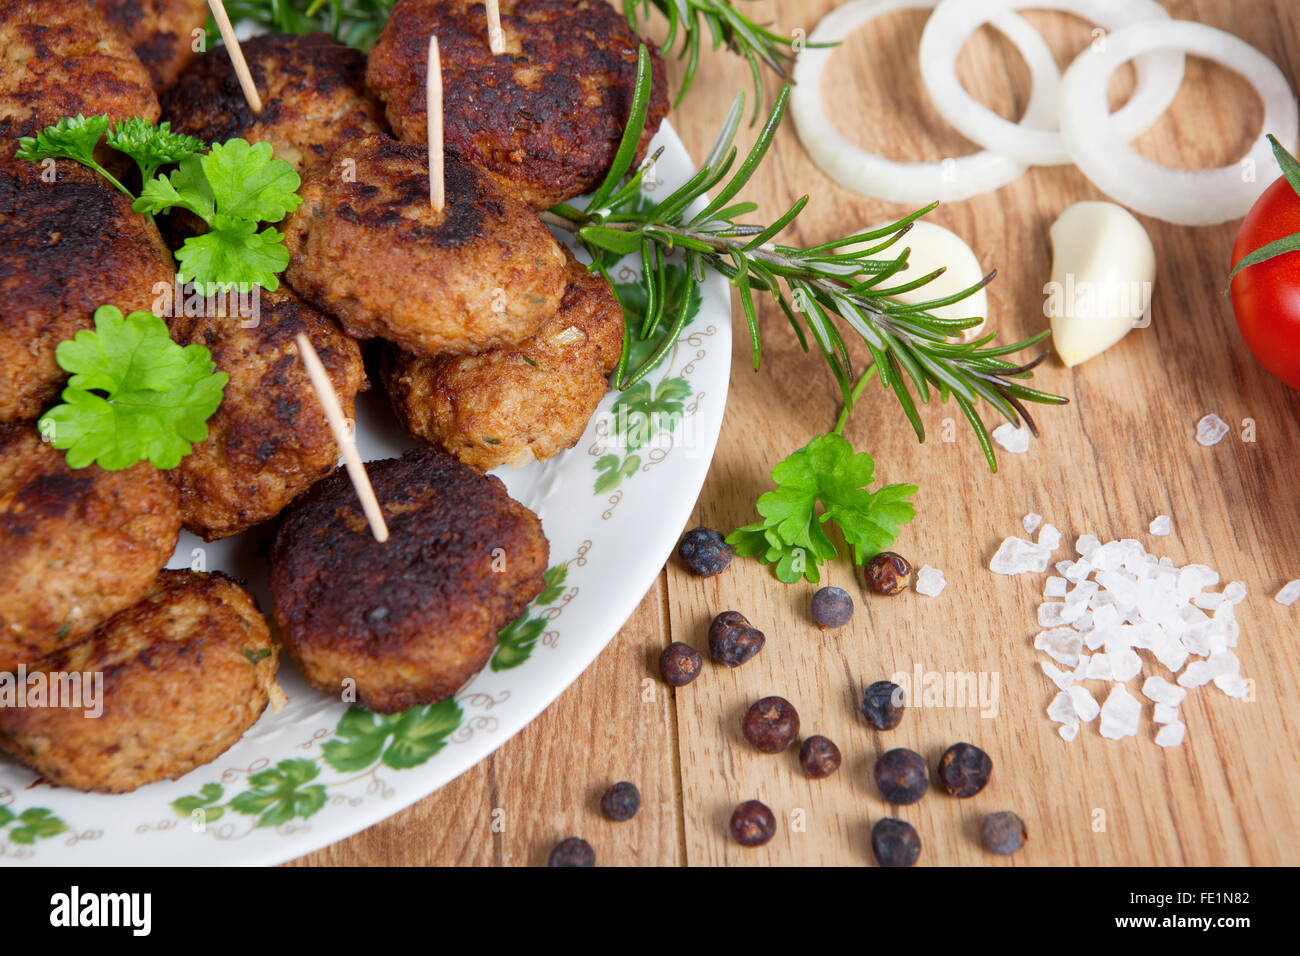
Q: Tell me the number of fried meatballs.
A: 11